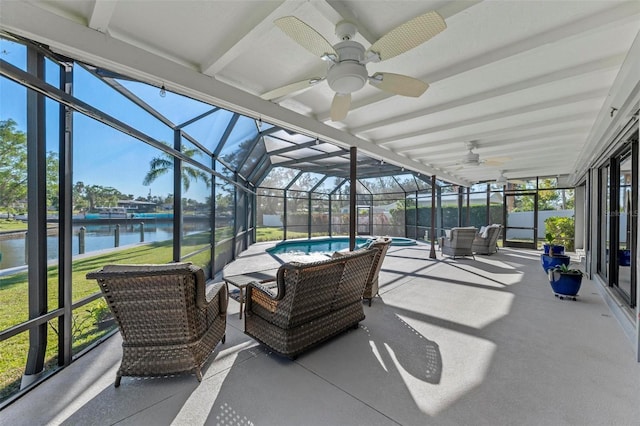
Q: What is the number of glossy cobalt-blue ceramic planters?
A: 3